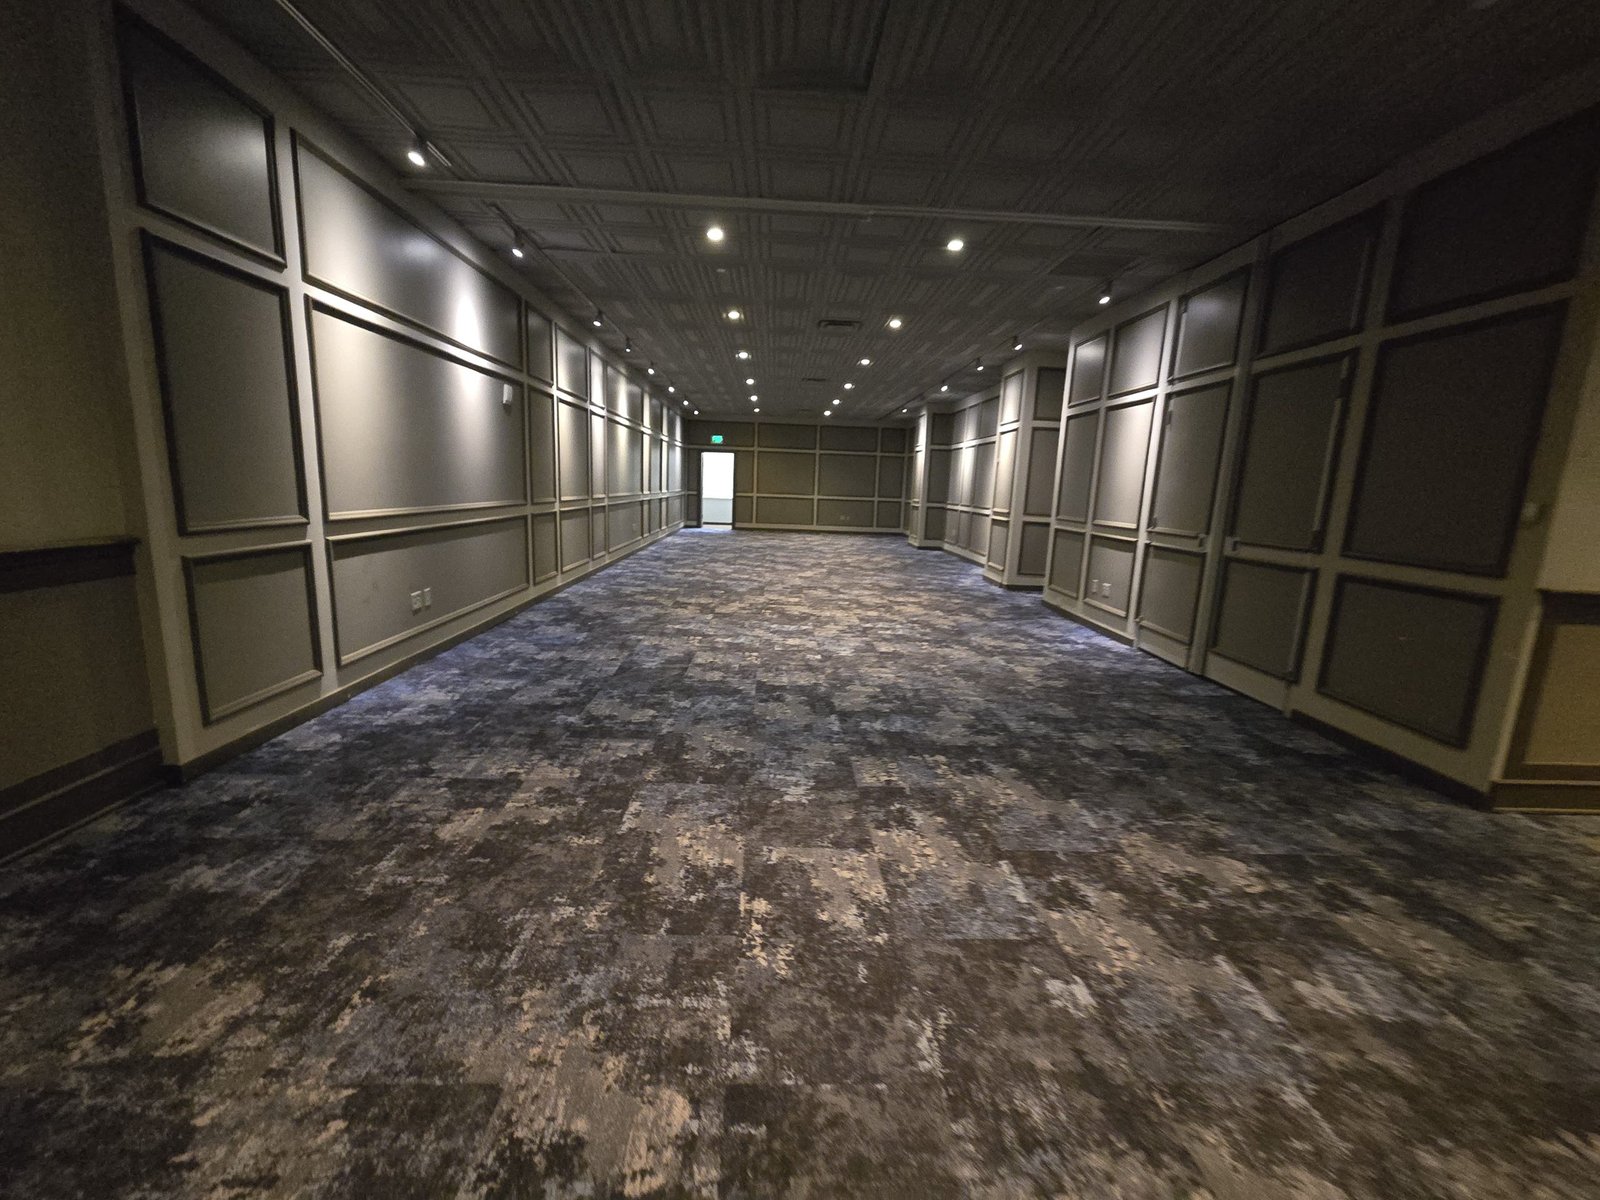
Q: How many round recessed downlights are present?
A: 12